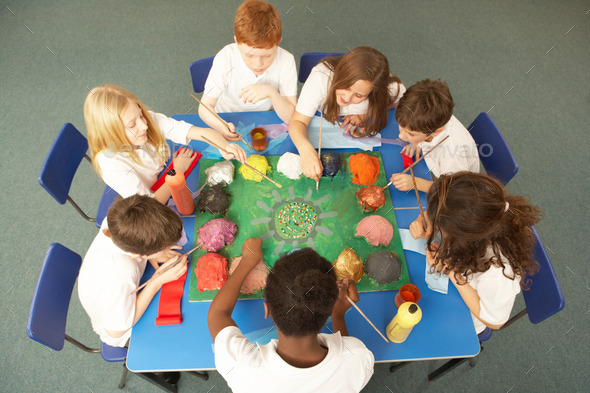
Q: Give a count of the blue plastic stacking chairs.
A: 6